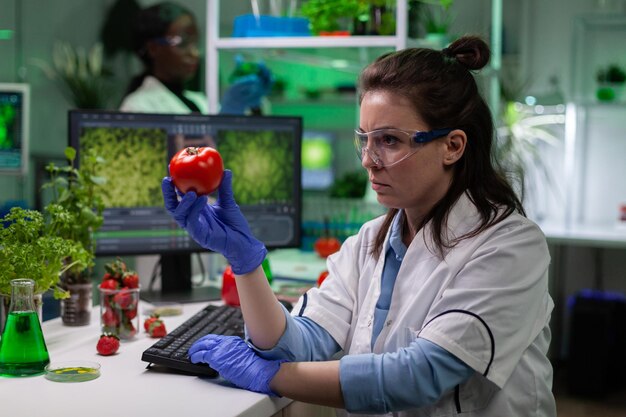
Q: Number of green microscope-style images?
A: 2